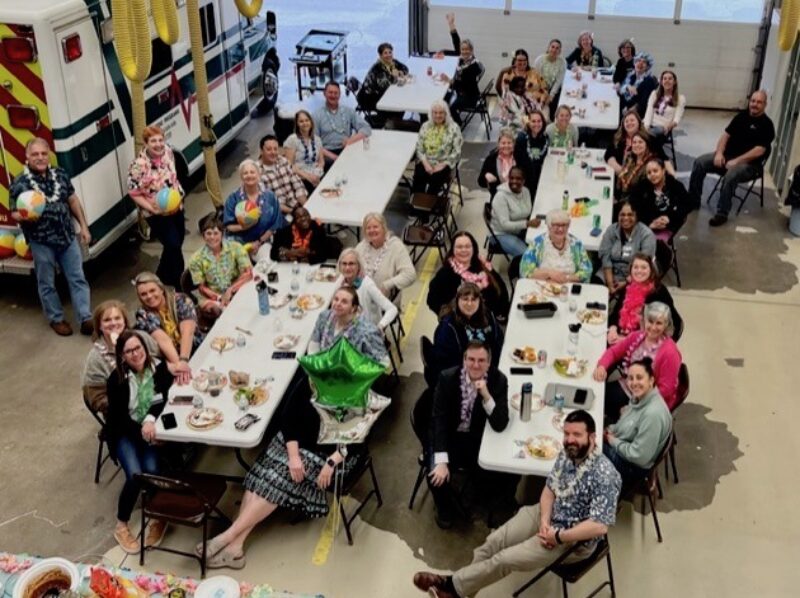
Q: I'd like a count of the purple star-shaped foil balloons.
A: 0